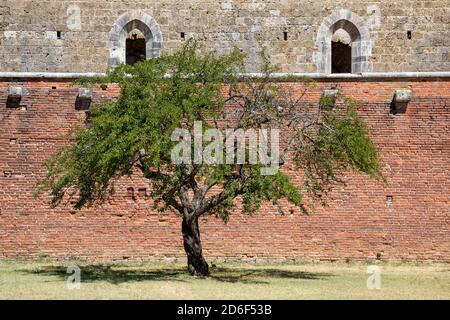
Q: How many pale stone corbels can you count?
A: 4